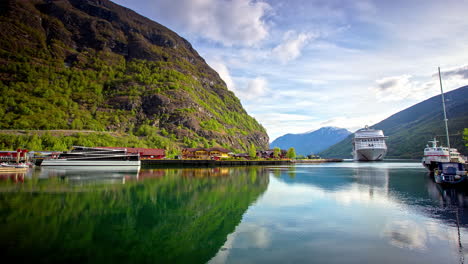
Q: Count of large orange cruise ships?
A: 0